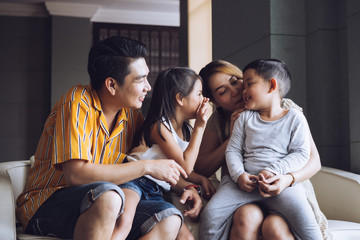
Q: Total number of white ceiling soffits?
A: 1